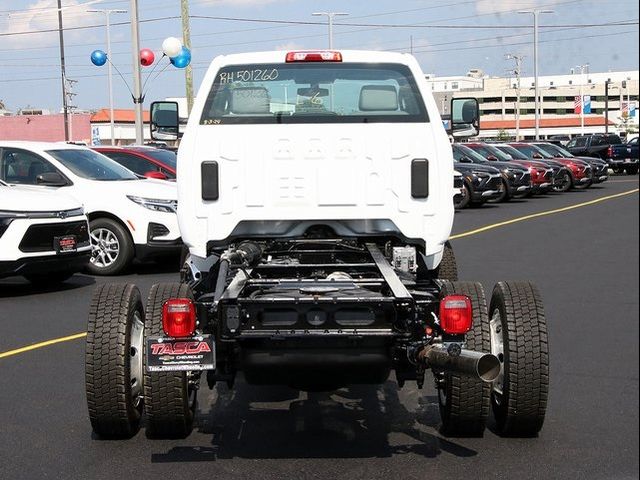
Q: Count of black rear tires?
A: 4